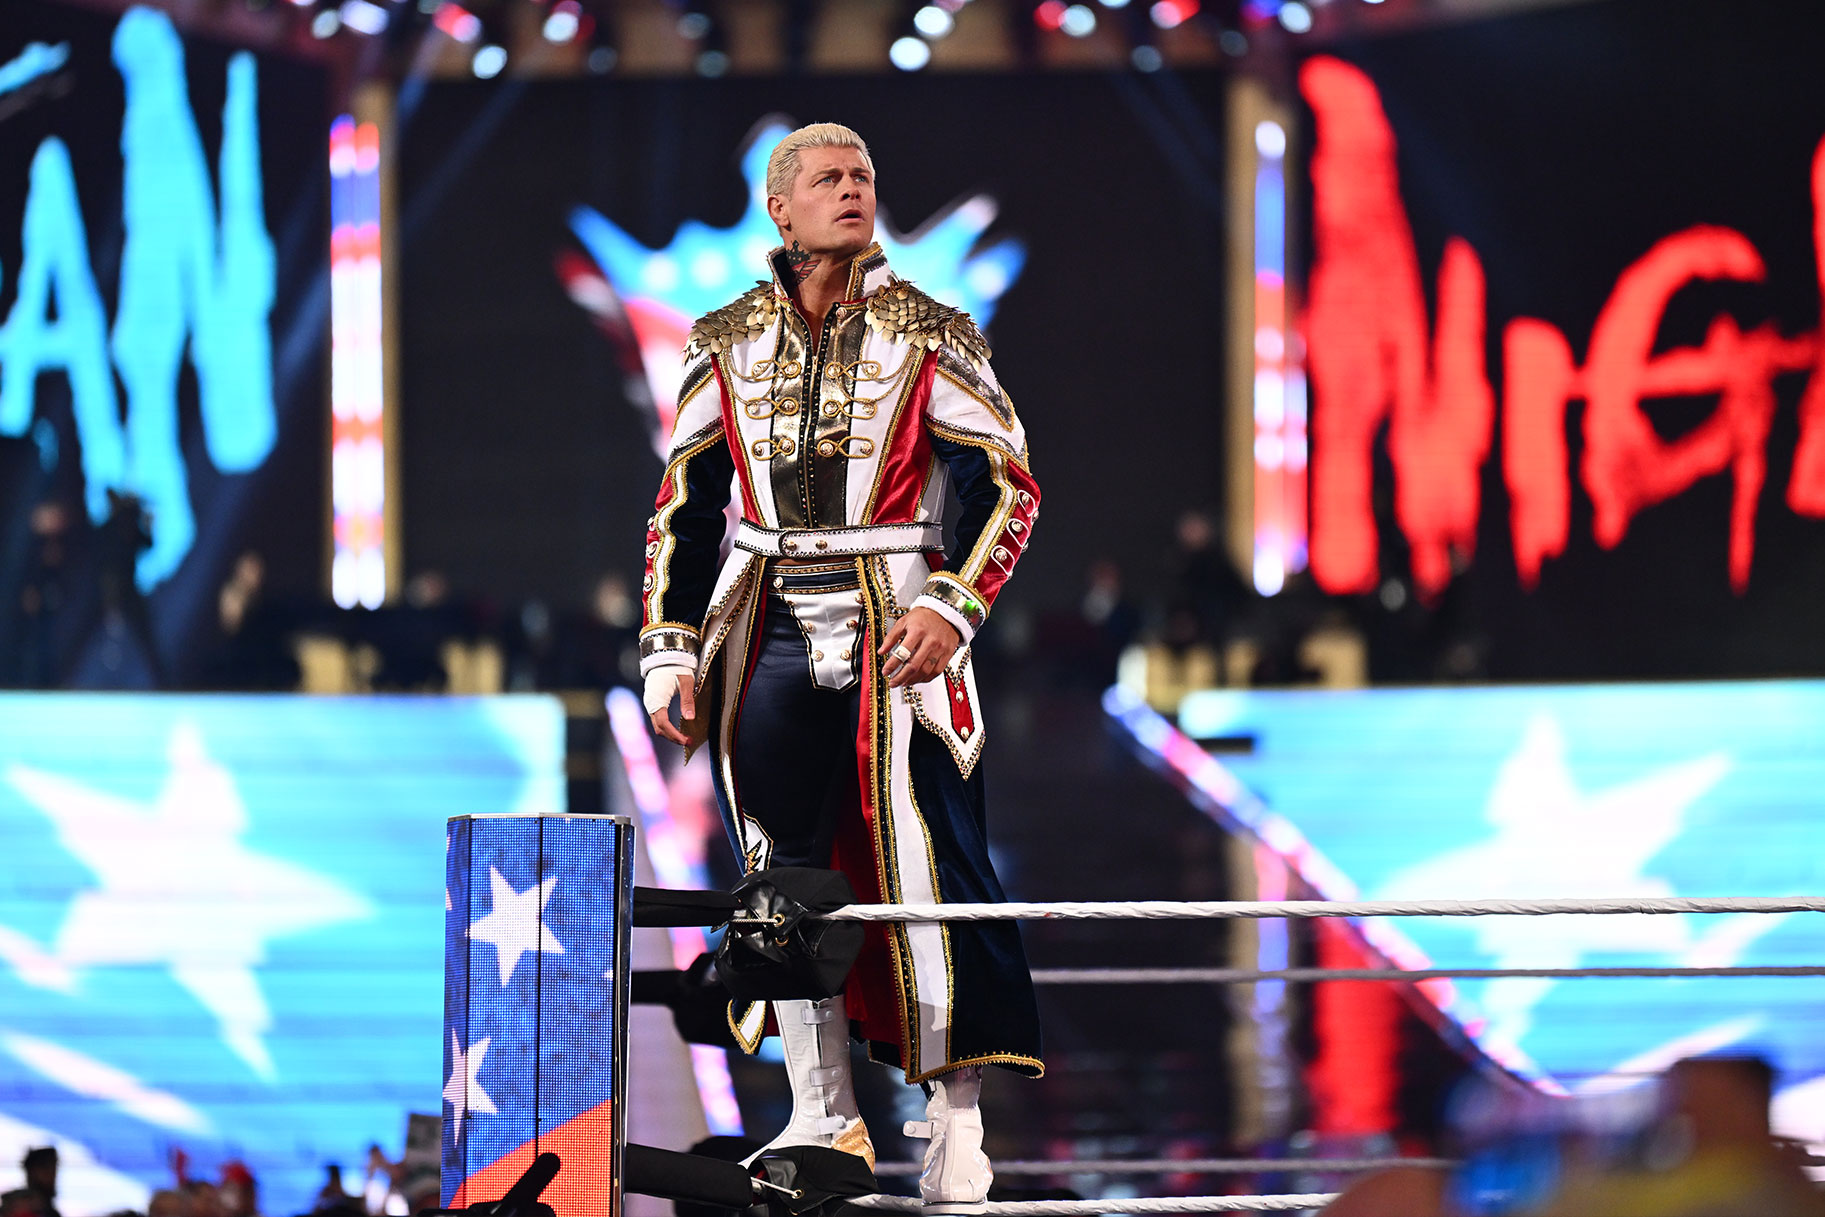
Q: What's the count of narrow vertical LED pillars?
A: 2